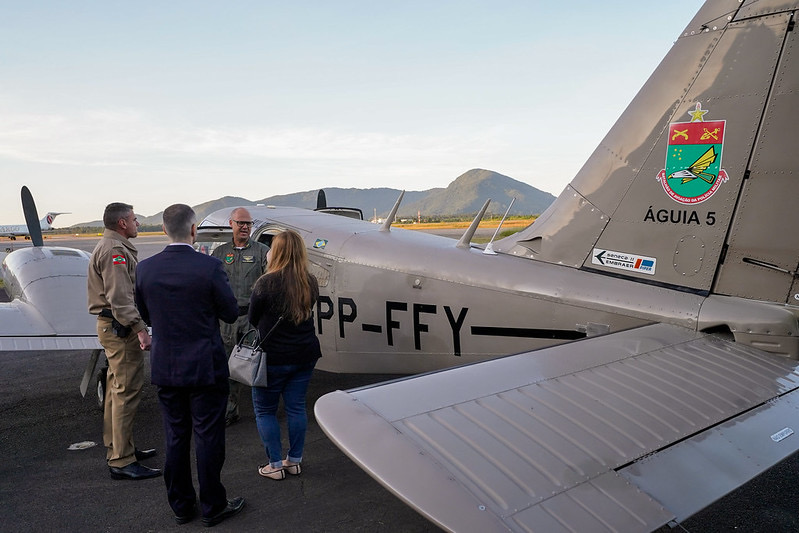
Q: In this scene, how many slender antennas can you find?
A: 3